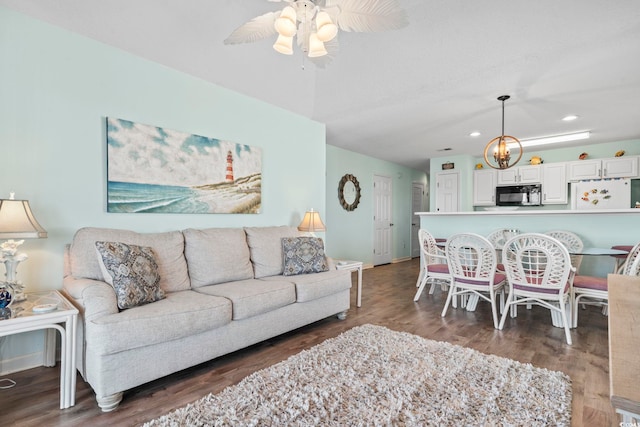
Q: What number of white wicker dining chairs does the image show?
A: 6